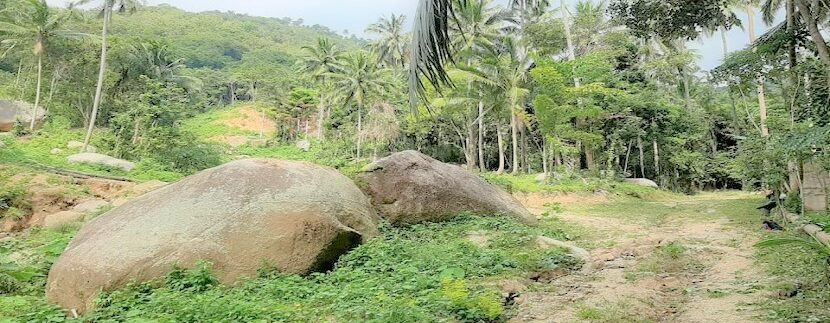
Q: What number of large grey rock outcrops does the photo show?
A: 2